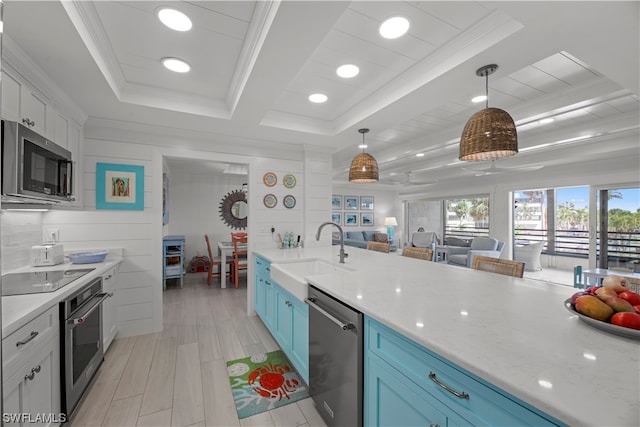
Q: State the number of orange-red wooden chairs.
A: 2